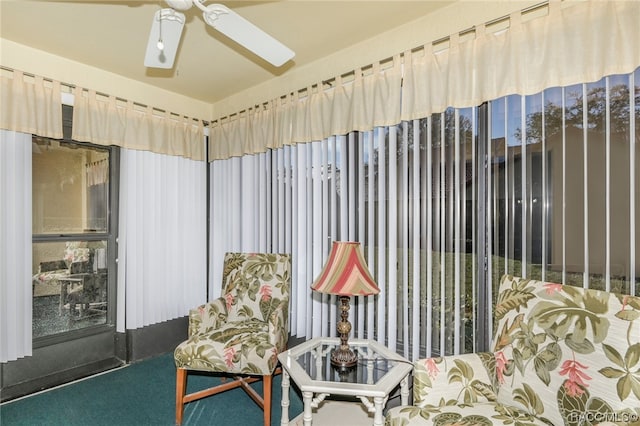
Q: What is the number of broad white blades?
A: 2